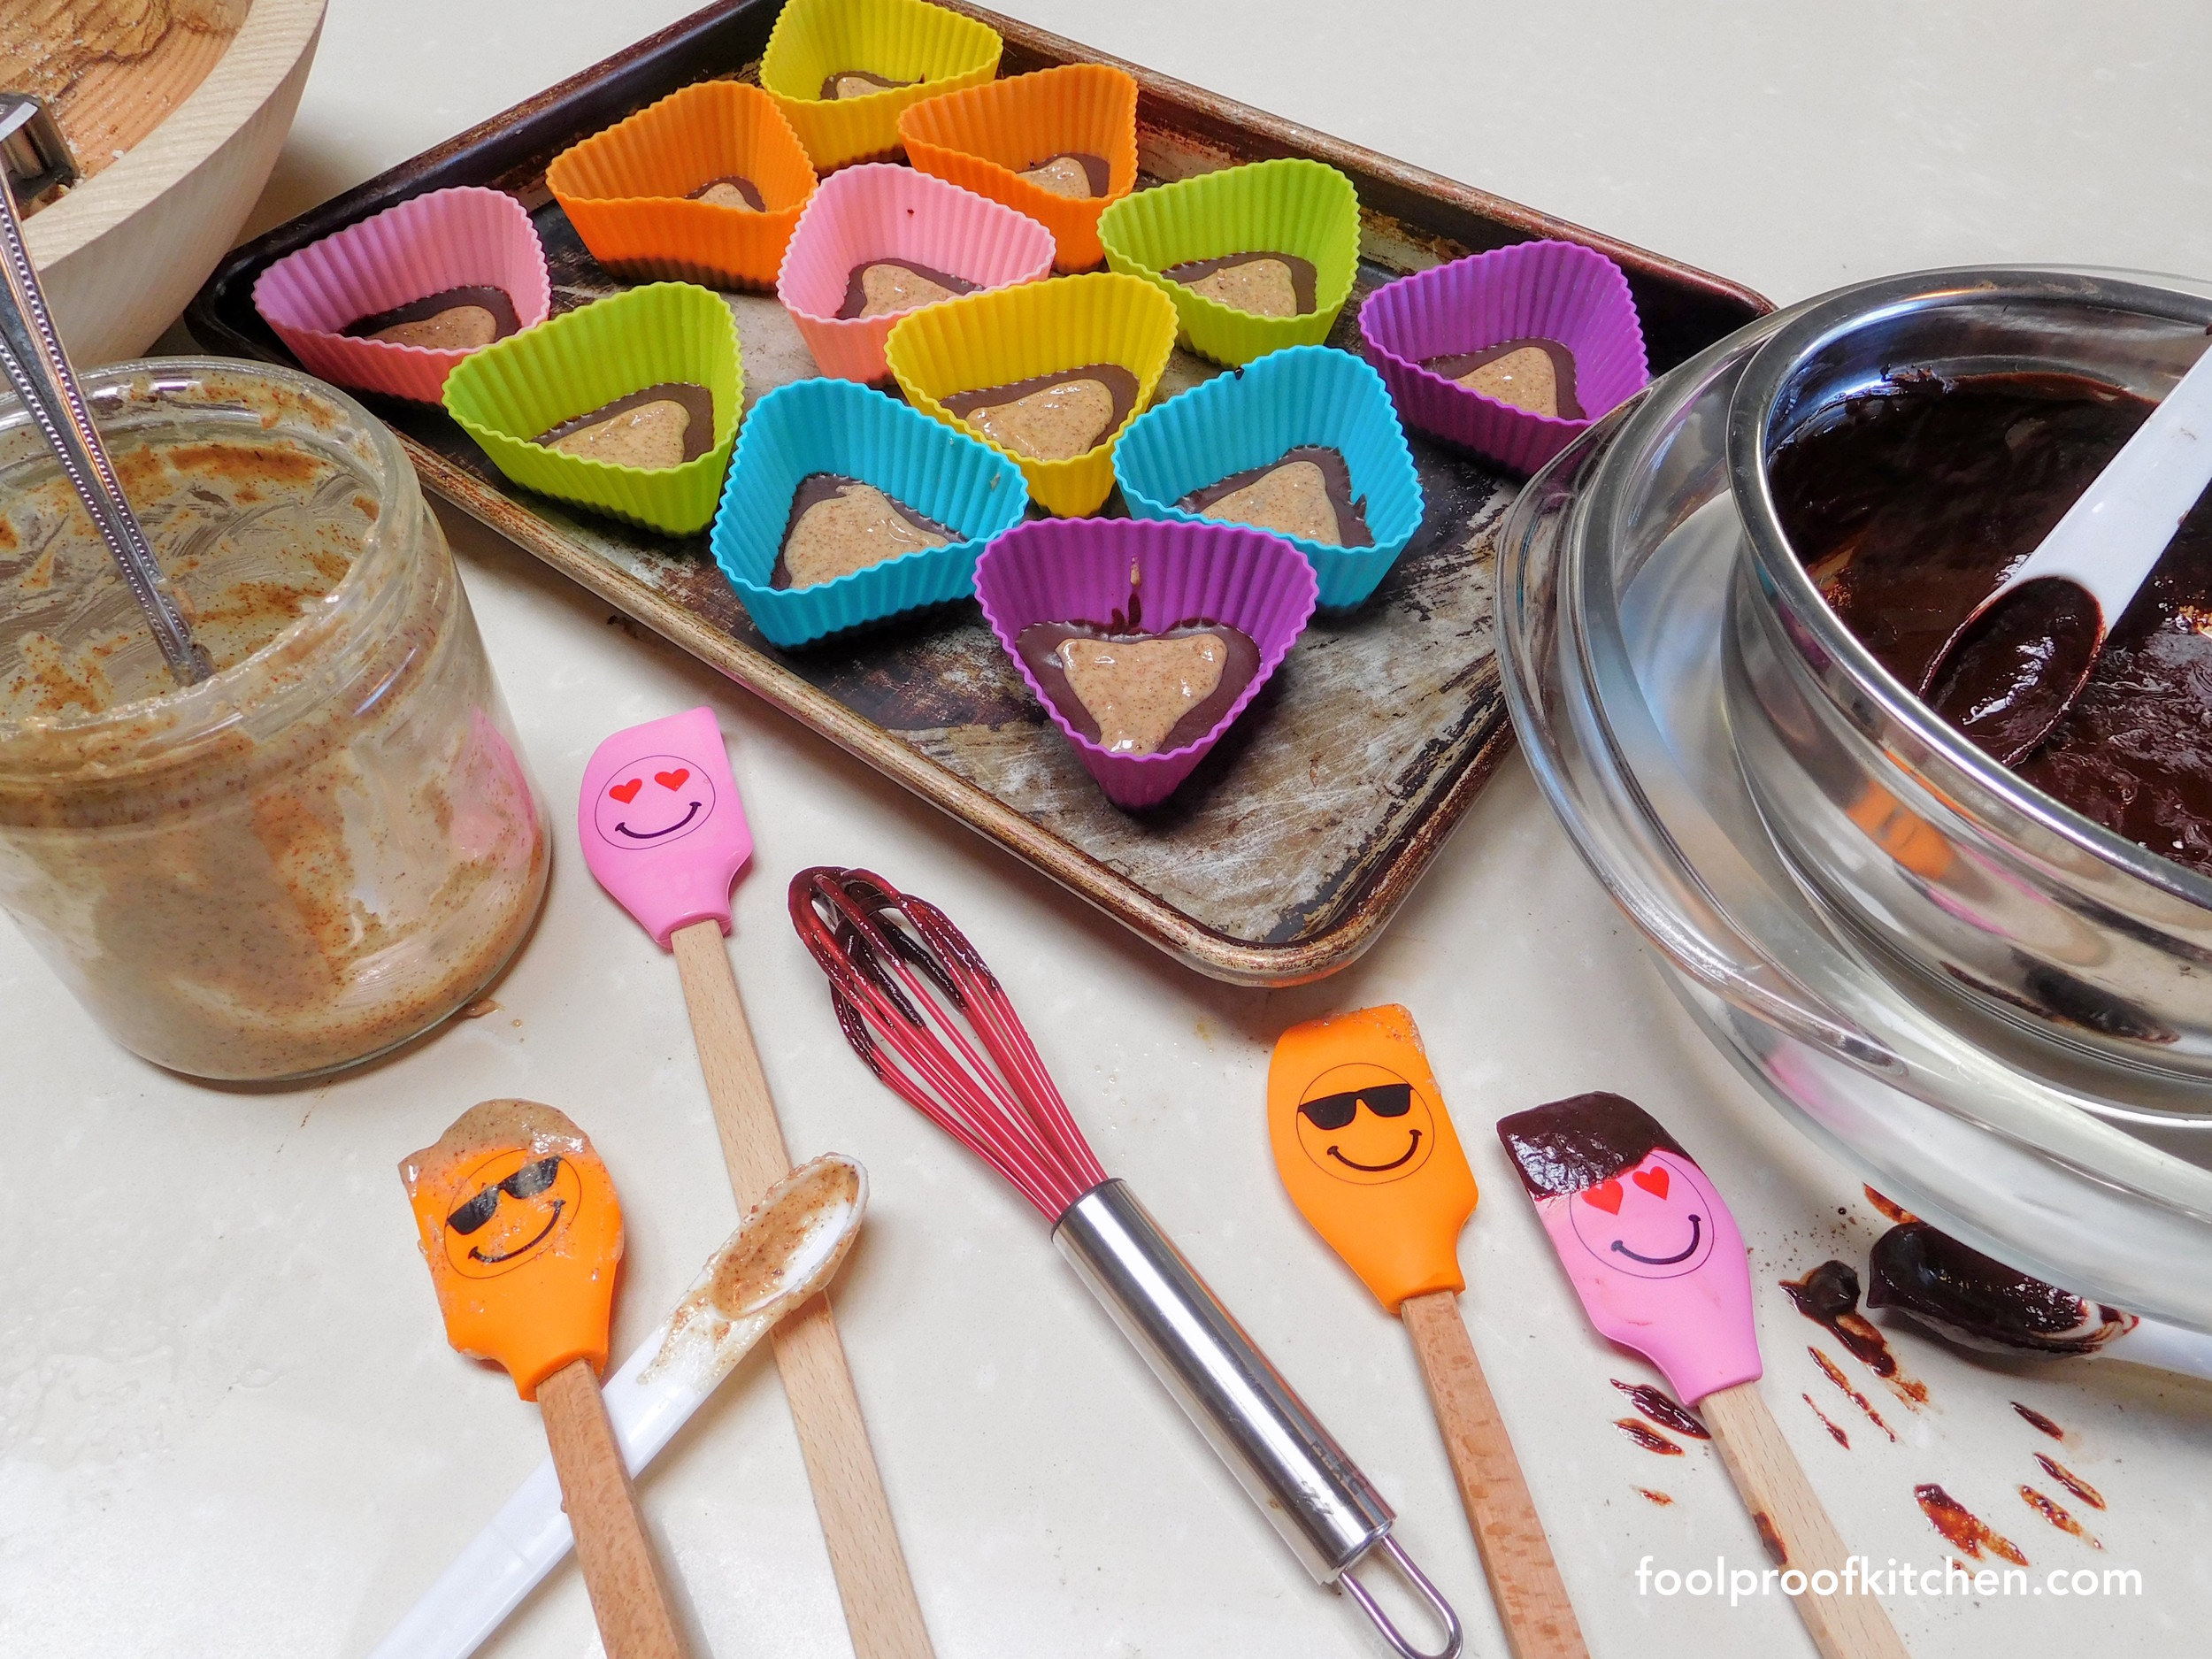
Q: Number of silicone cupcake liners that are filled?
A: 12